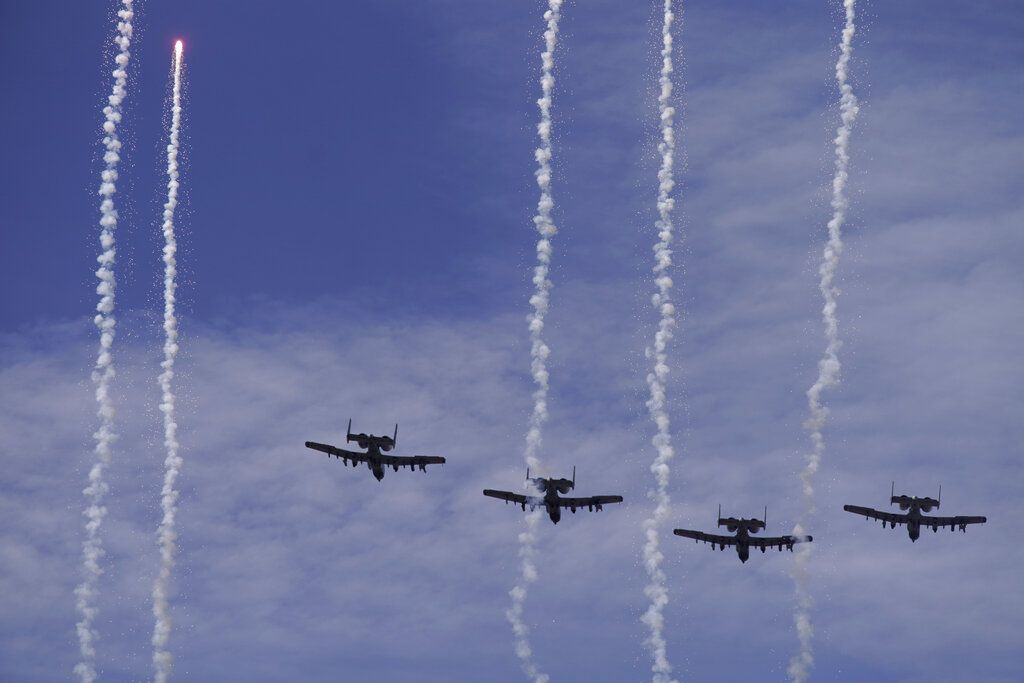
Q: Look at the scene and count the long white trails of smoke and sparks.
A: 5